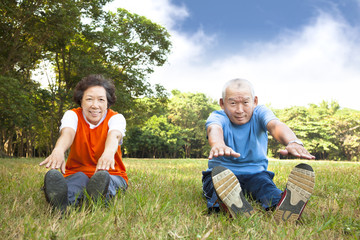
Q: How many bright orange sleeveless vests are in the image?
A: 1